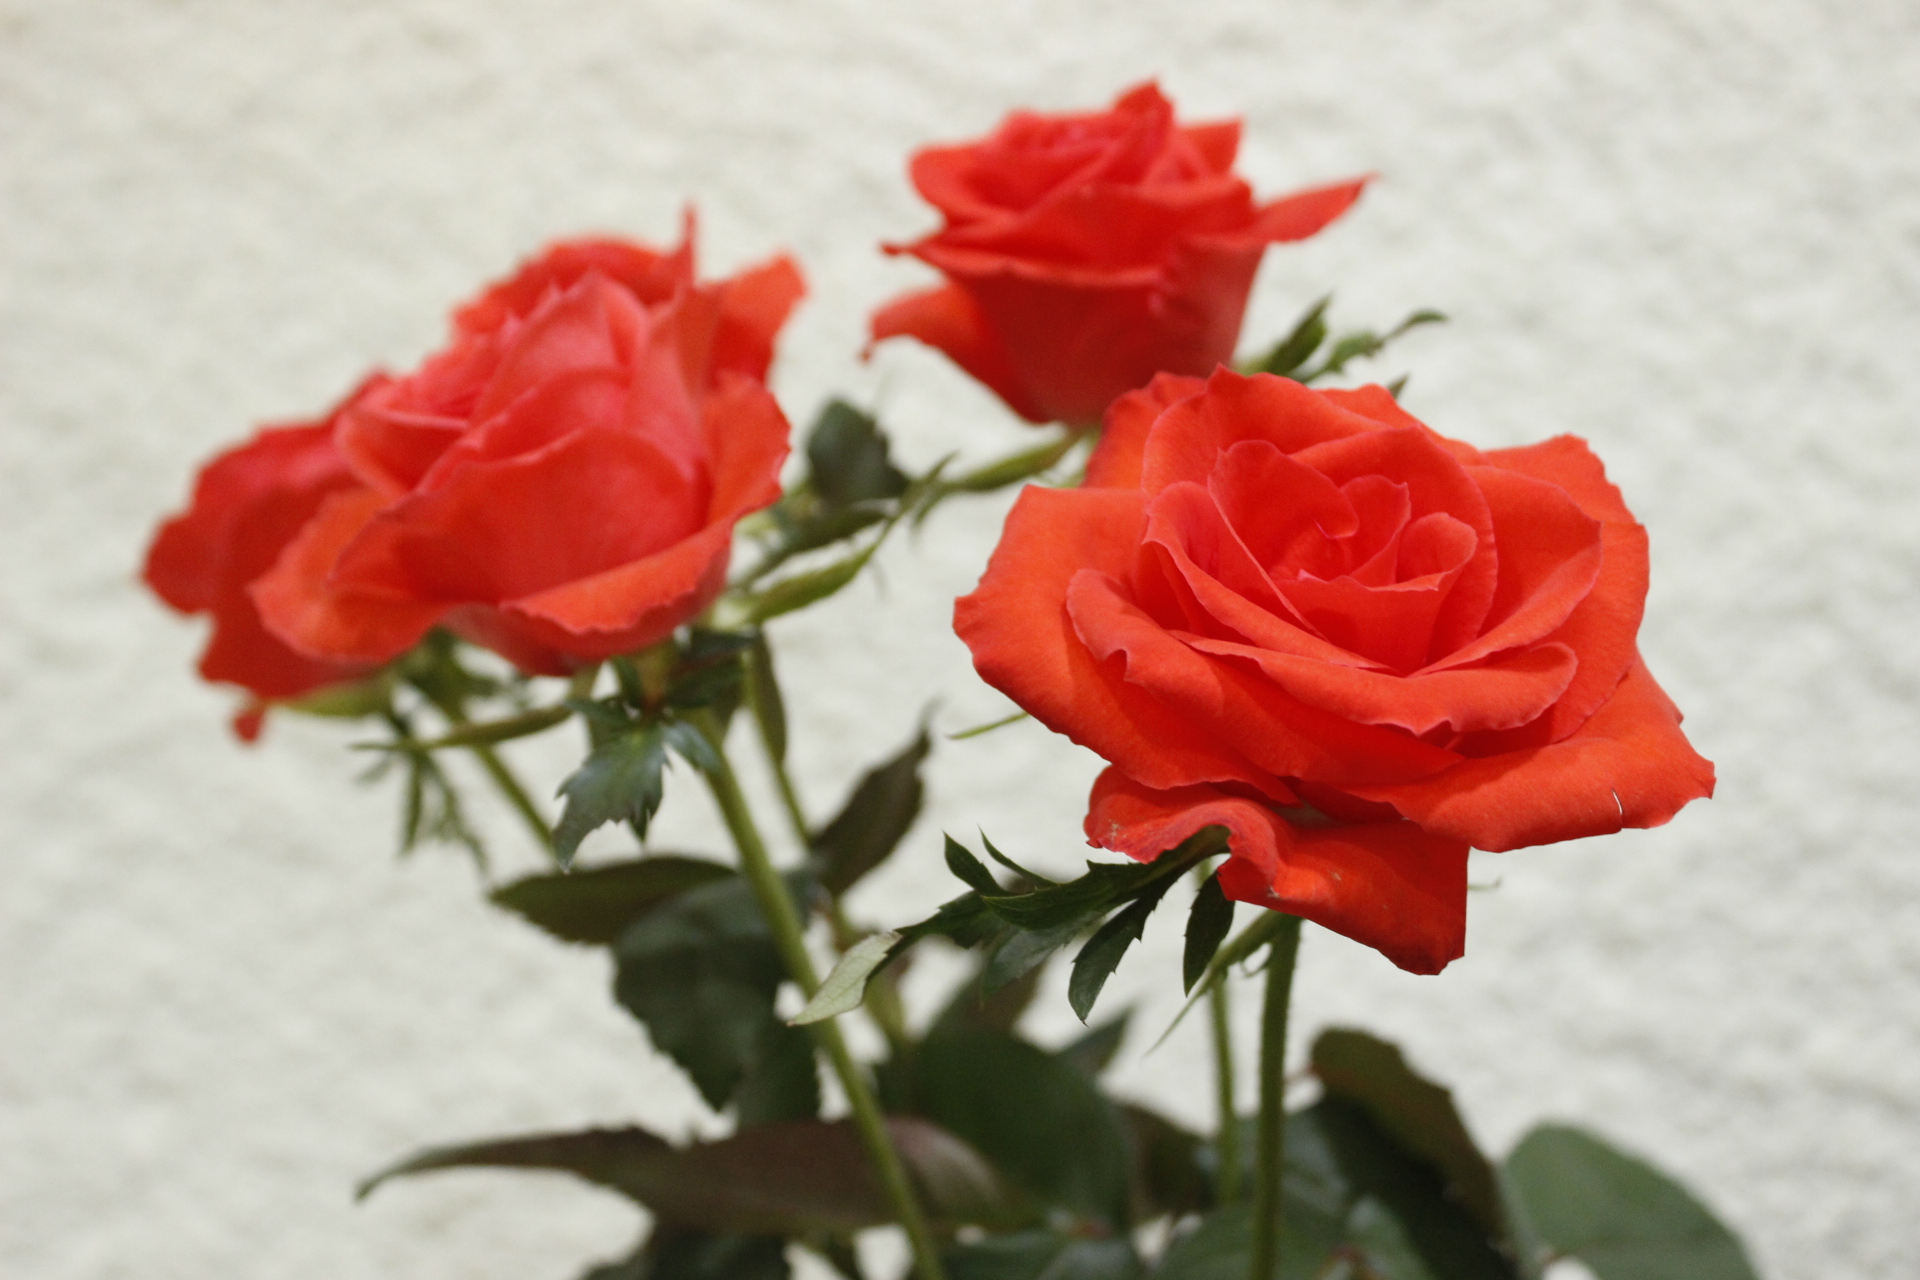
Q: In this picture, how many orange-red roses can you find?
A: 4